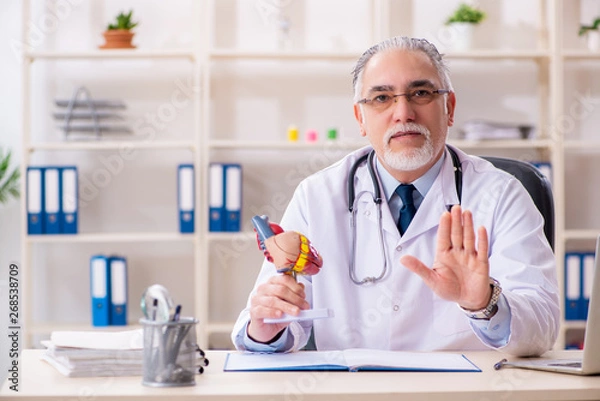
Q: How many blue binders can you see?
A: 11